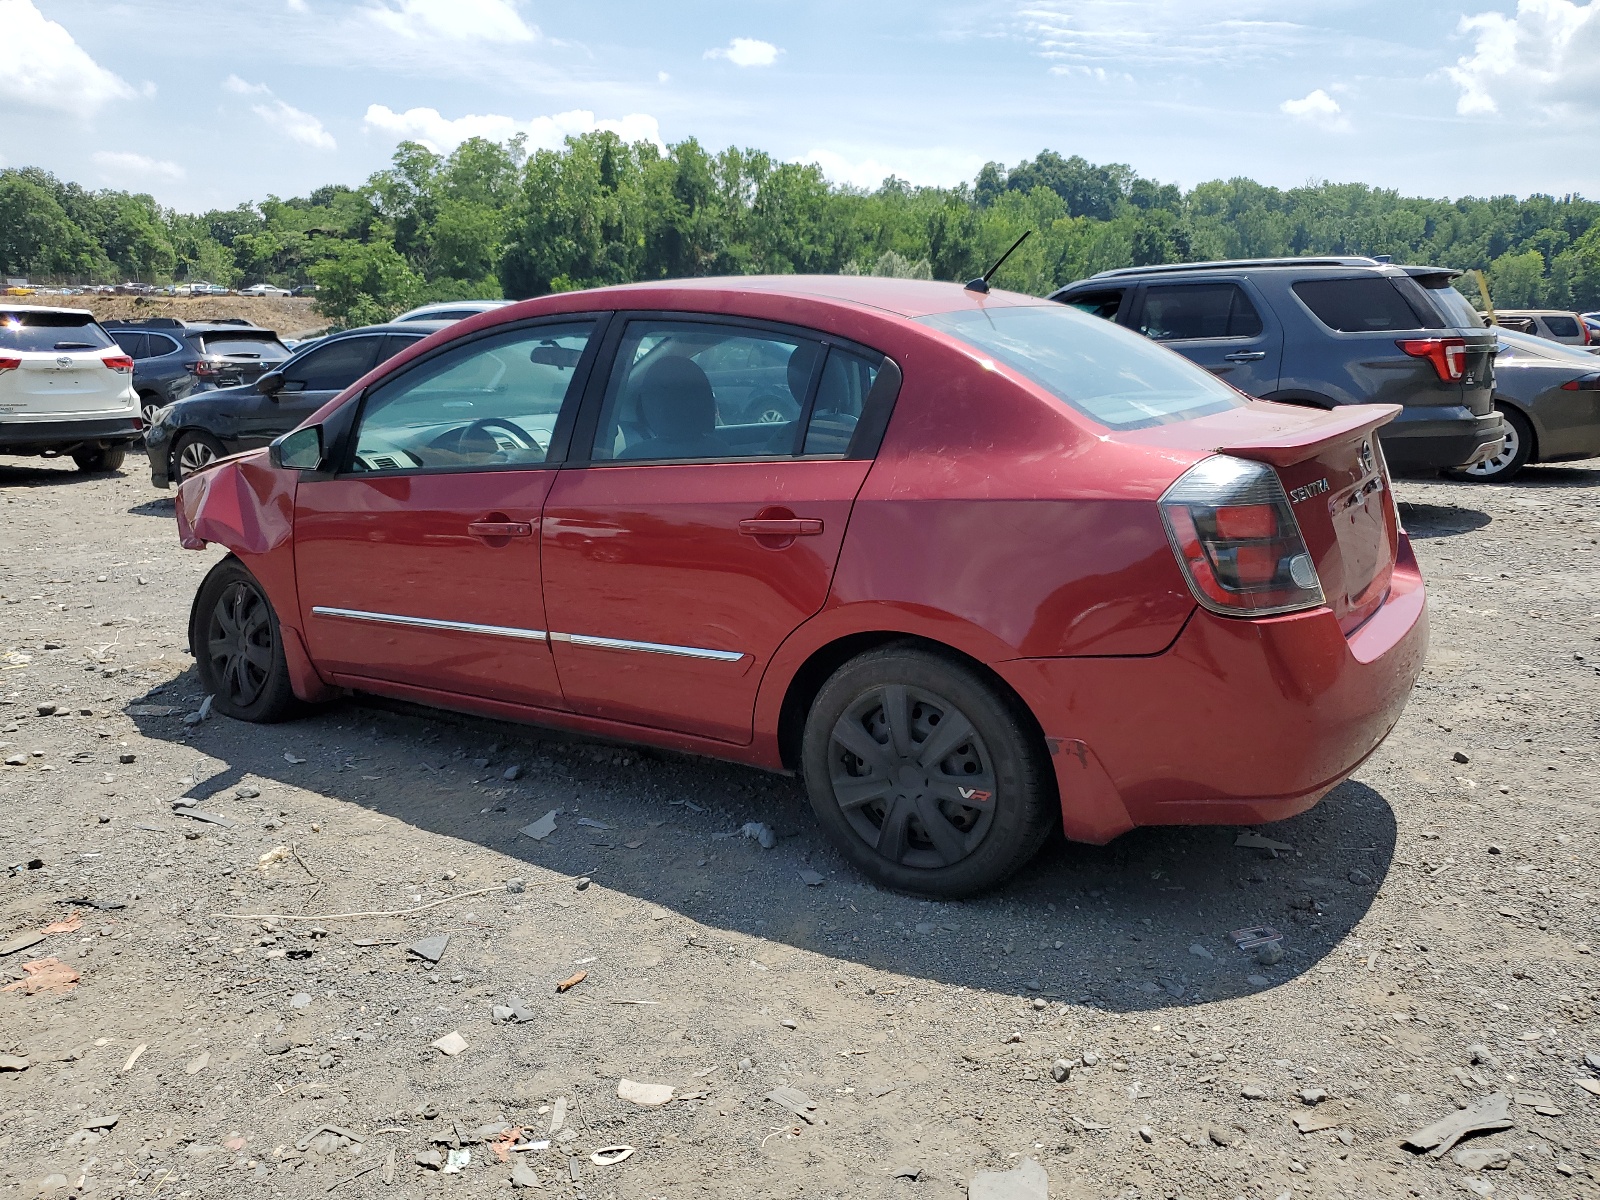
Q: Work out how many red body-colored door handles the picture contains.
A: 2